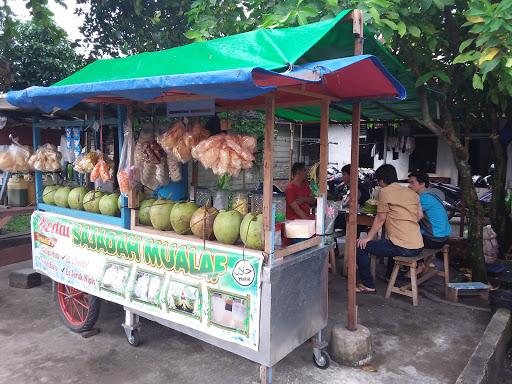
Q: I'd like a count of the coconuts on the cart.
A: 12